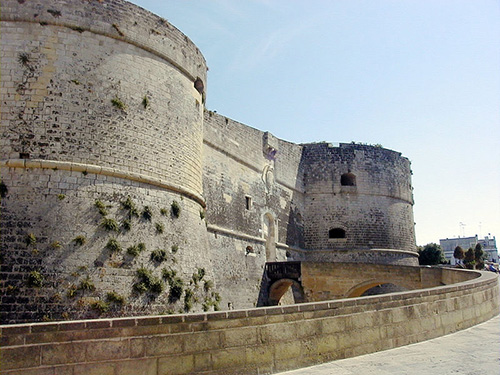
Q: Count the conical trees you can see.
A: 3